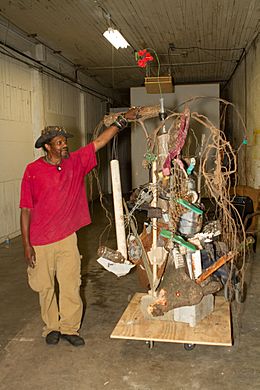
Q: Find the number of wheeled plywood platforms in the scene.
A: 1